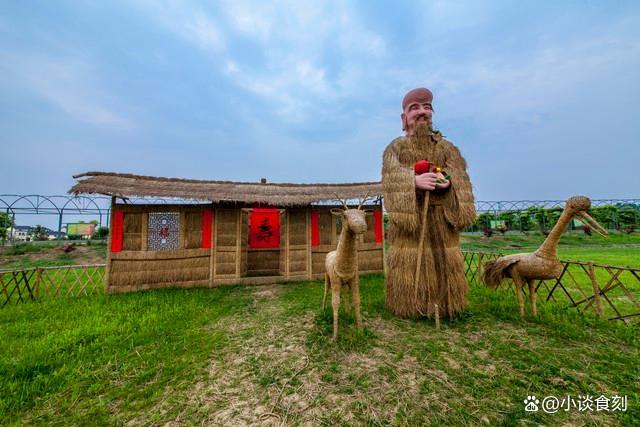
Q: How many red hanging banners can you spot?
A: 5